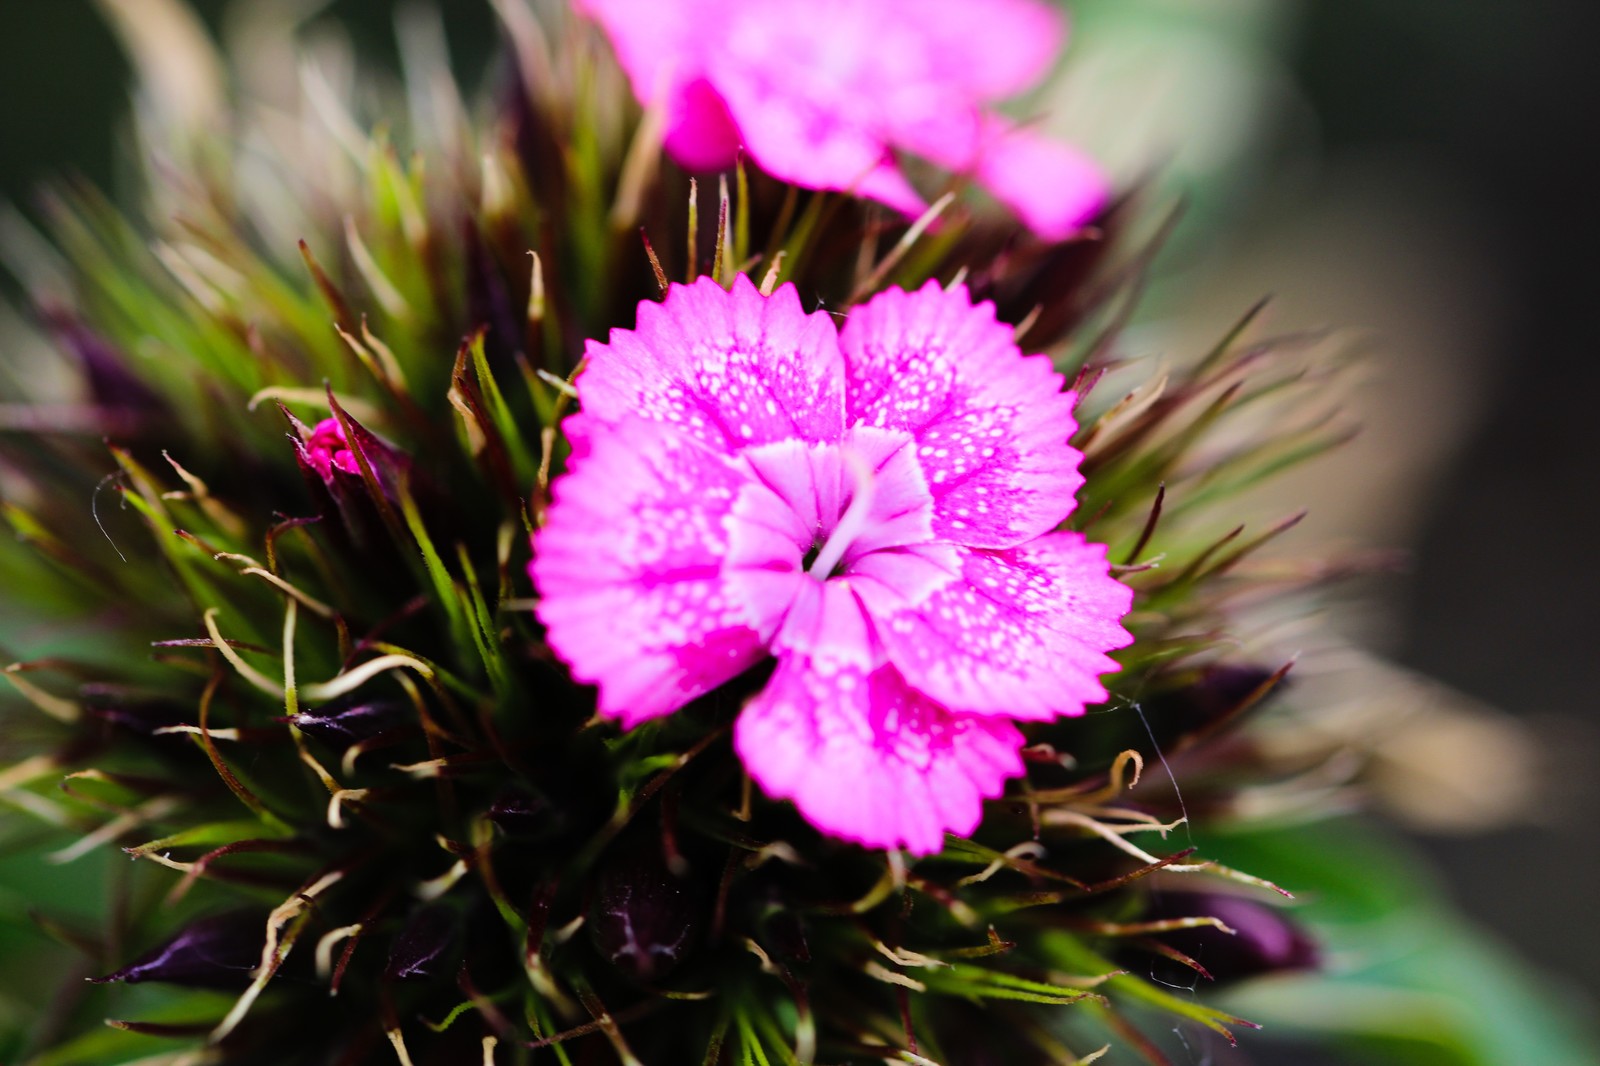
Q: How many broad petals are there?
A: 5